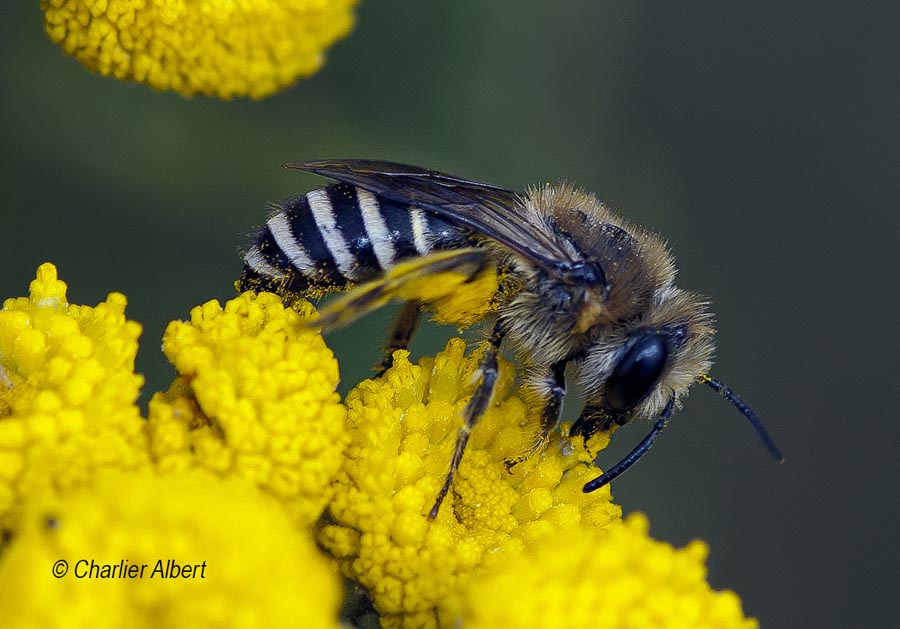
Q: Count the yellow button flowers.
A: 6